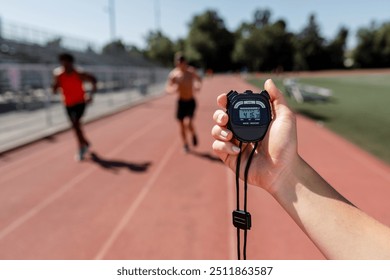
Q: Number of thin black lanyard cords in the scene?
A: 2